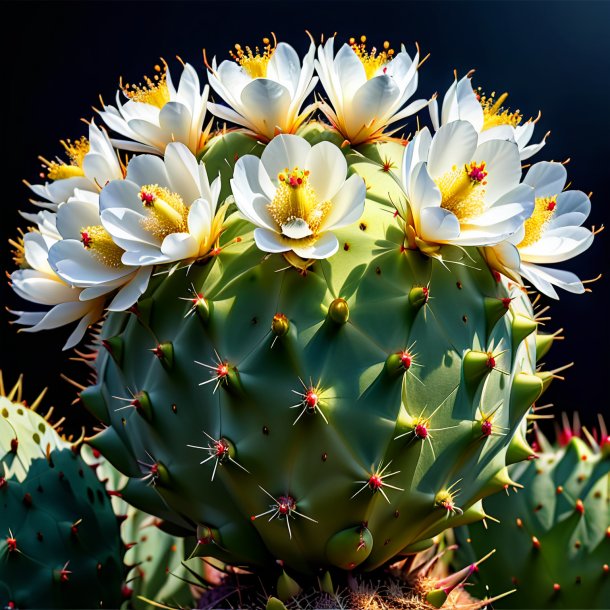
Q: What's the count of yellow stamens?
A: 11